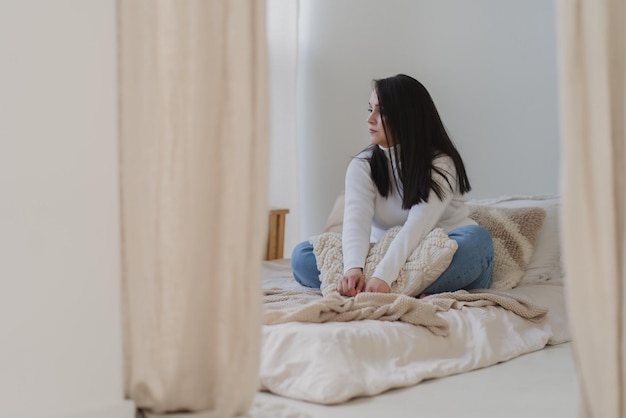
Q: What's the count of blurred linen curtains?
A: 2